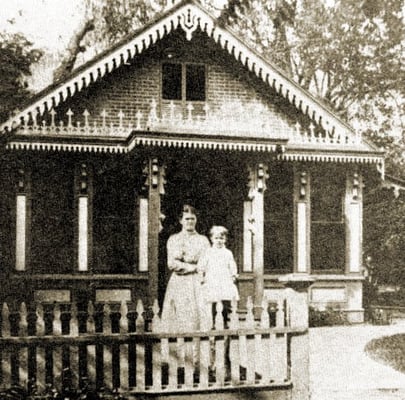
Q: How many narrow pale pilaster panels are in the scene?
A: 6